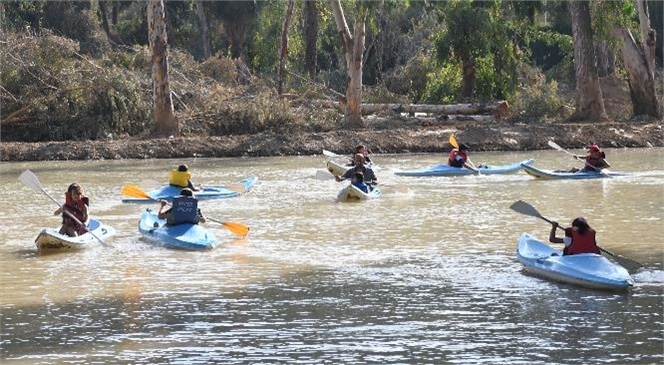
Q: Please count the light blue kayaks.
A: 5